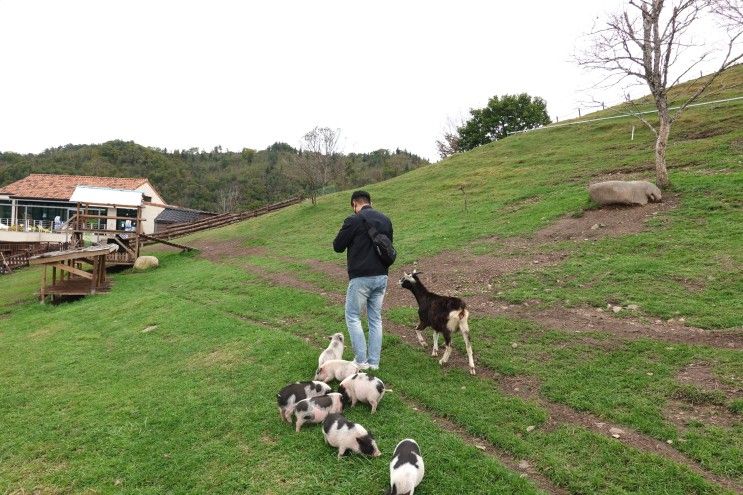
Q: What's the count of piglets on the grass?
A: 7